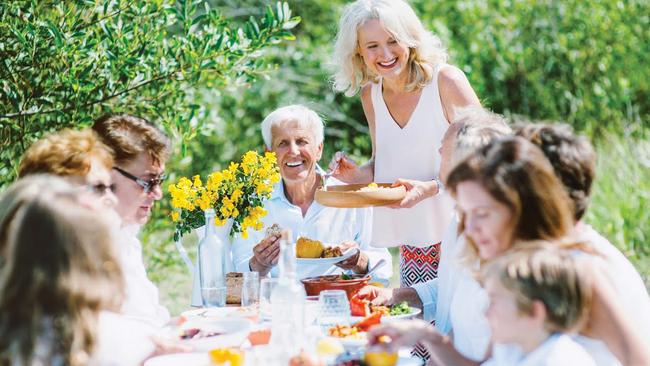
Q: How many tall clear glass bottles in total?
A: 2